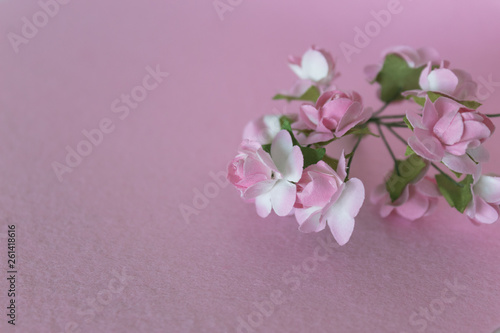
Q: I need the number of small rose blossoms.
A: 10